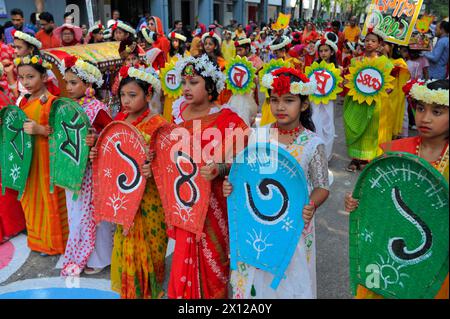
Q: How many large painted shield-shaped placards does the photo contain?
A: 6